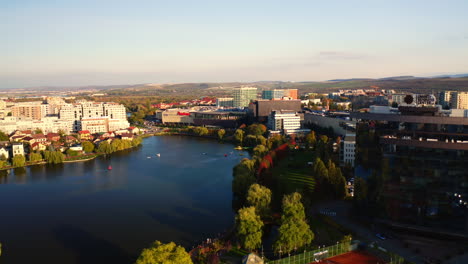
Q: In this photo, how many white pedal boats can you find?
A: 2